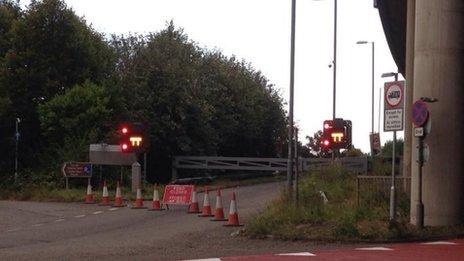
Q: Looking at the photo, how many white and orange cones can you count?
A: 9